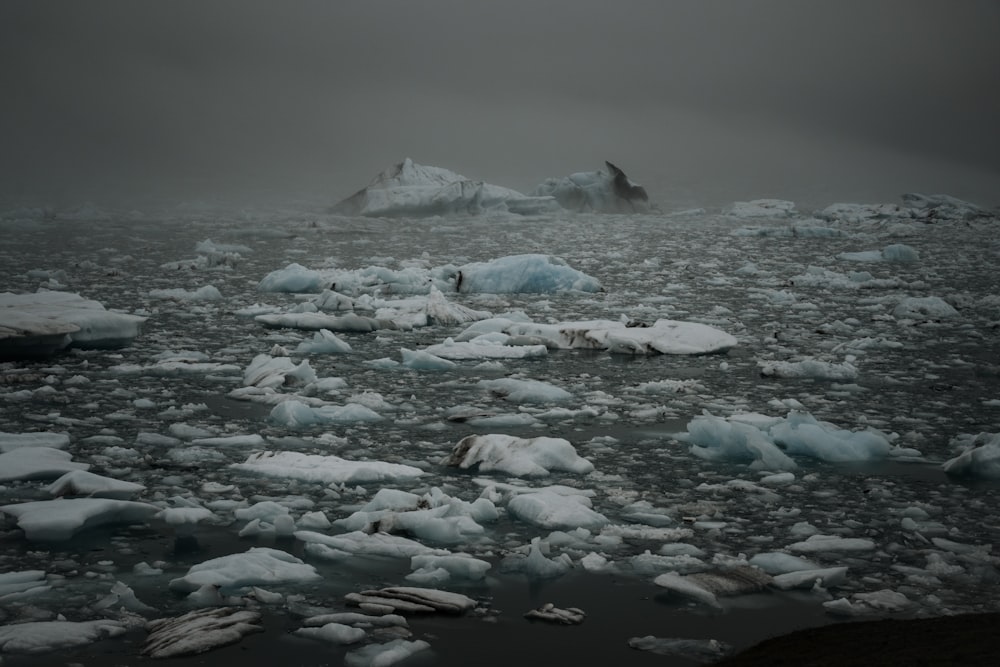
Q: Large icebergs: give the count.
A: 2